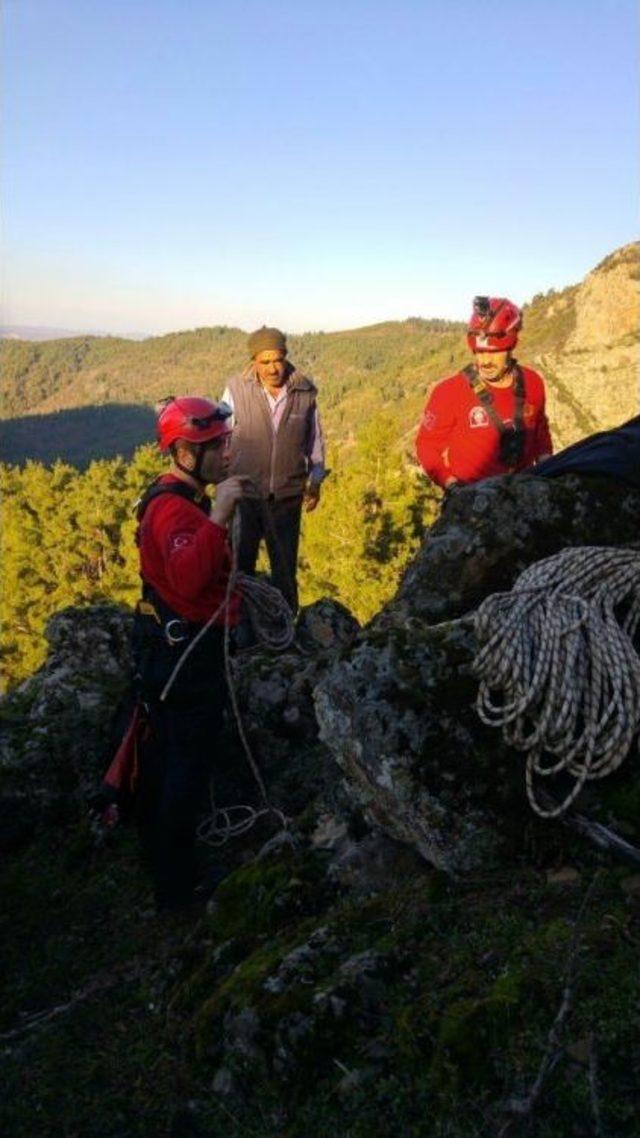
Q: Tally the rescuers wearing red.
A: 2